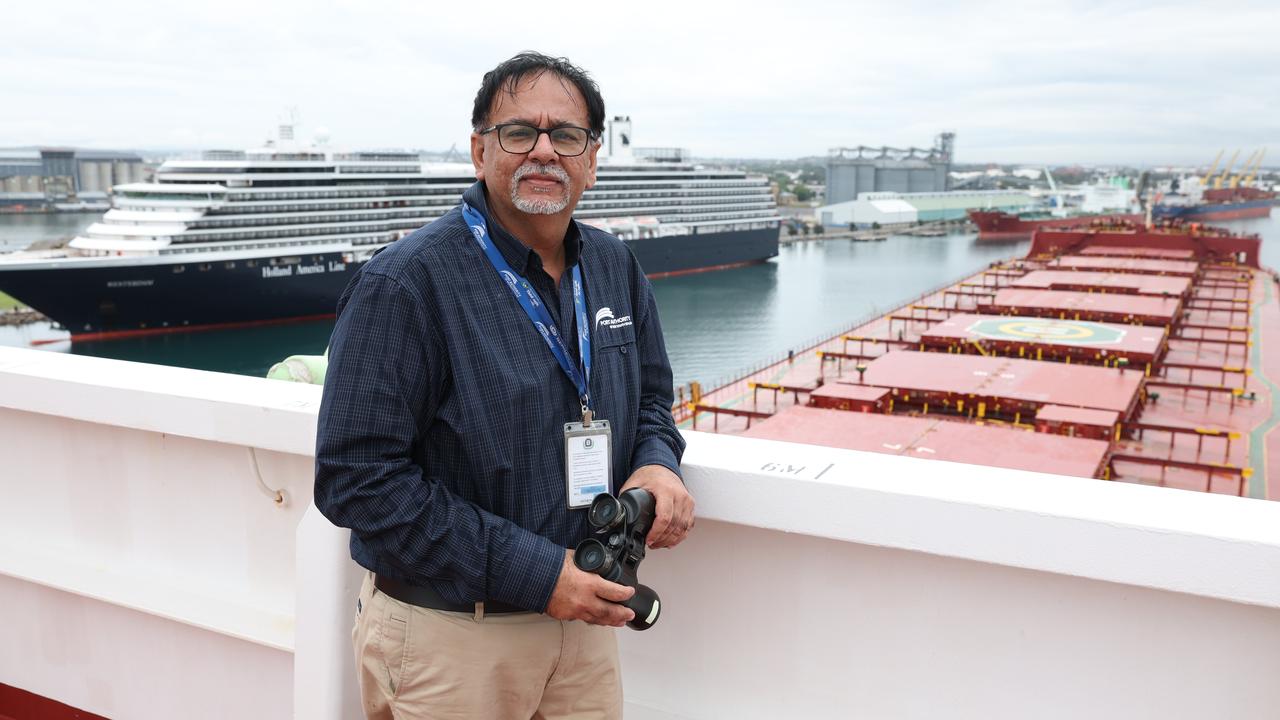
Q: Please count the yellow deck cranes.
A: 4